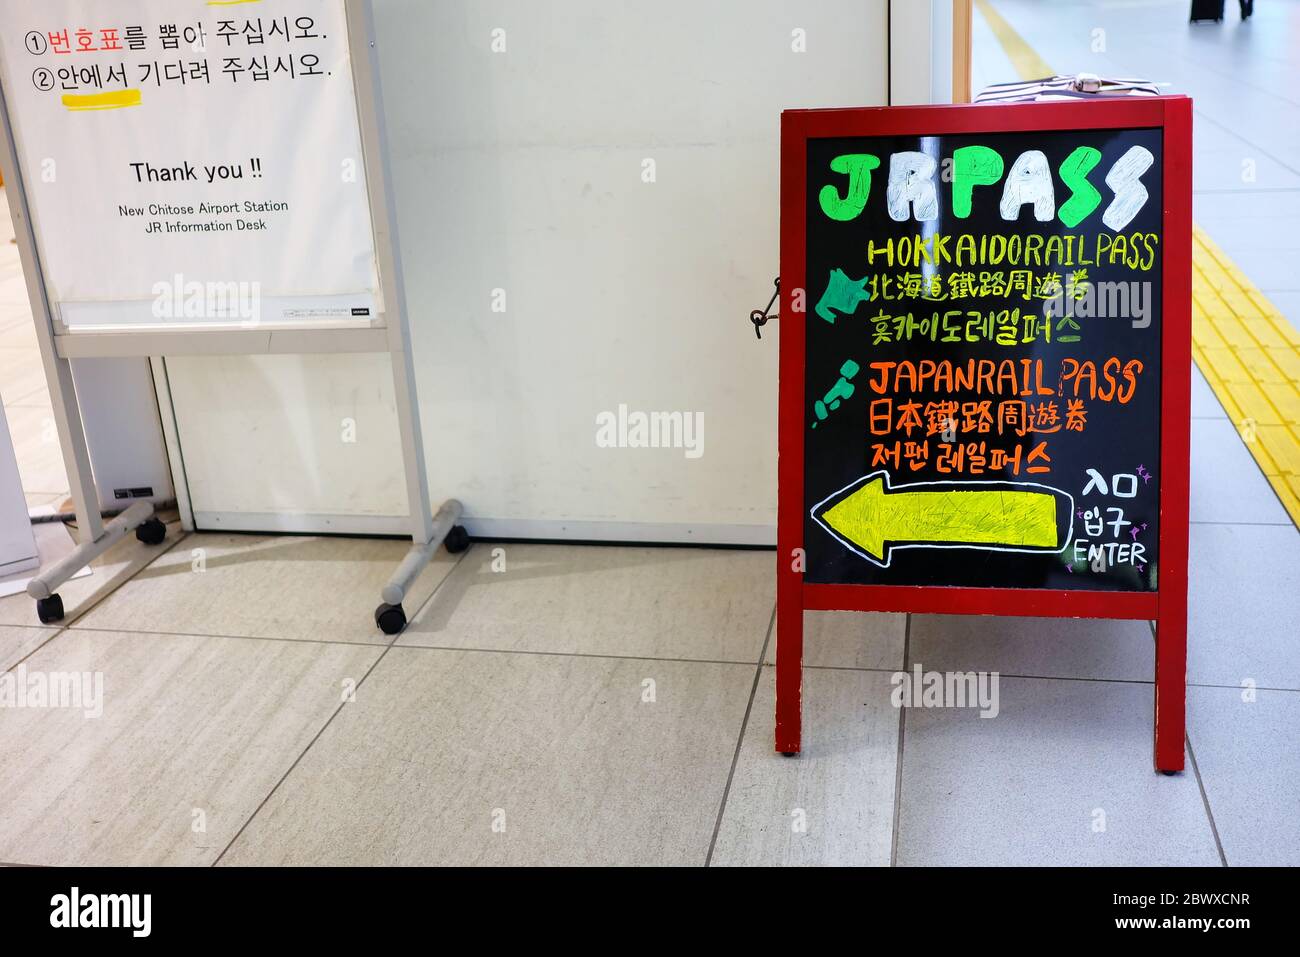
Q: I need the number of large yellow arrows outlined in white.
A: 1